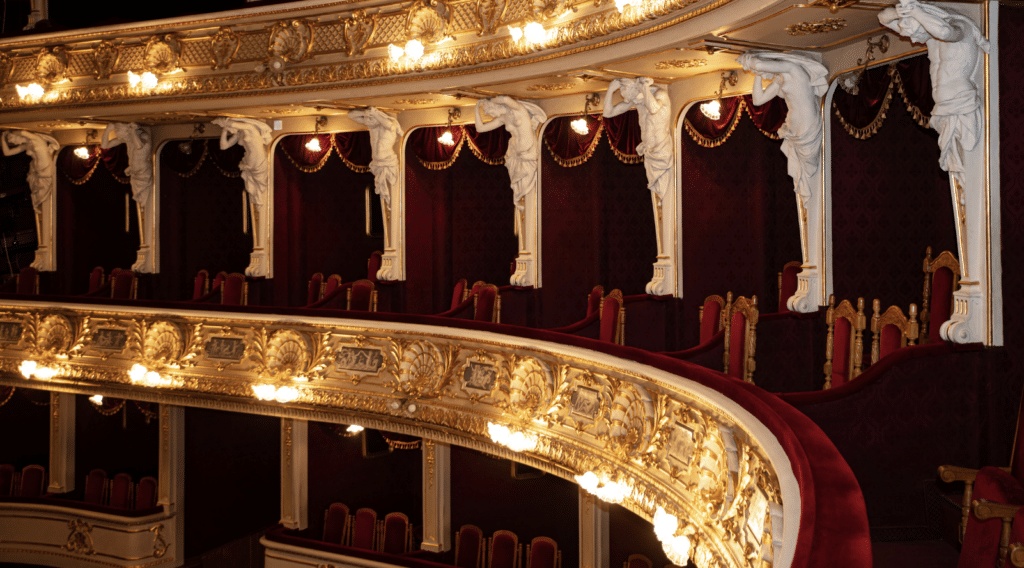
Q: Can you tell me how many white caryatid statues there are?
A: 8